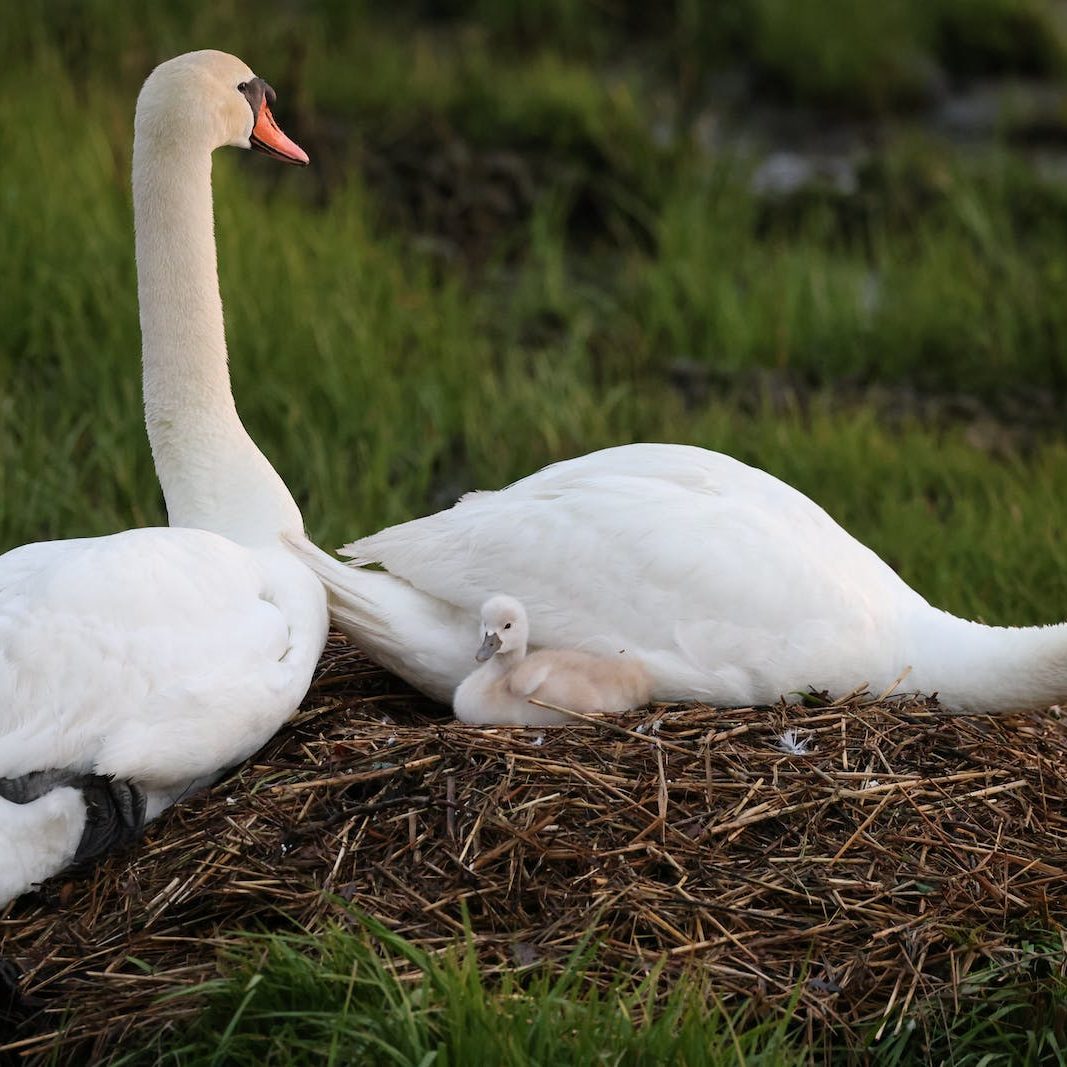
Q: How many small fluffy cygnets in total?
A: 1